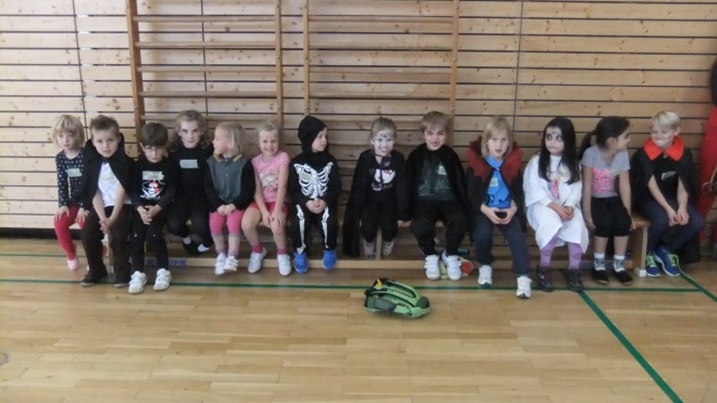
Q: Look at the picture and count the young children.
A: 13